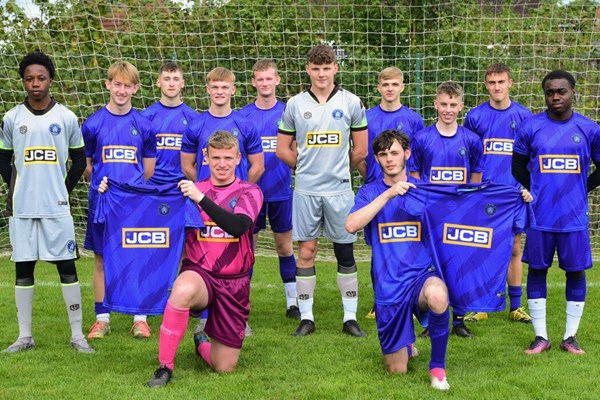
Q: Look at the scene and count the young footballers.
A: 12